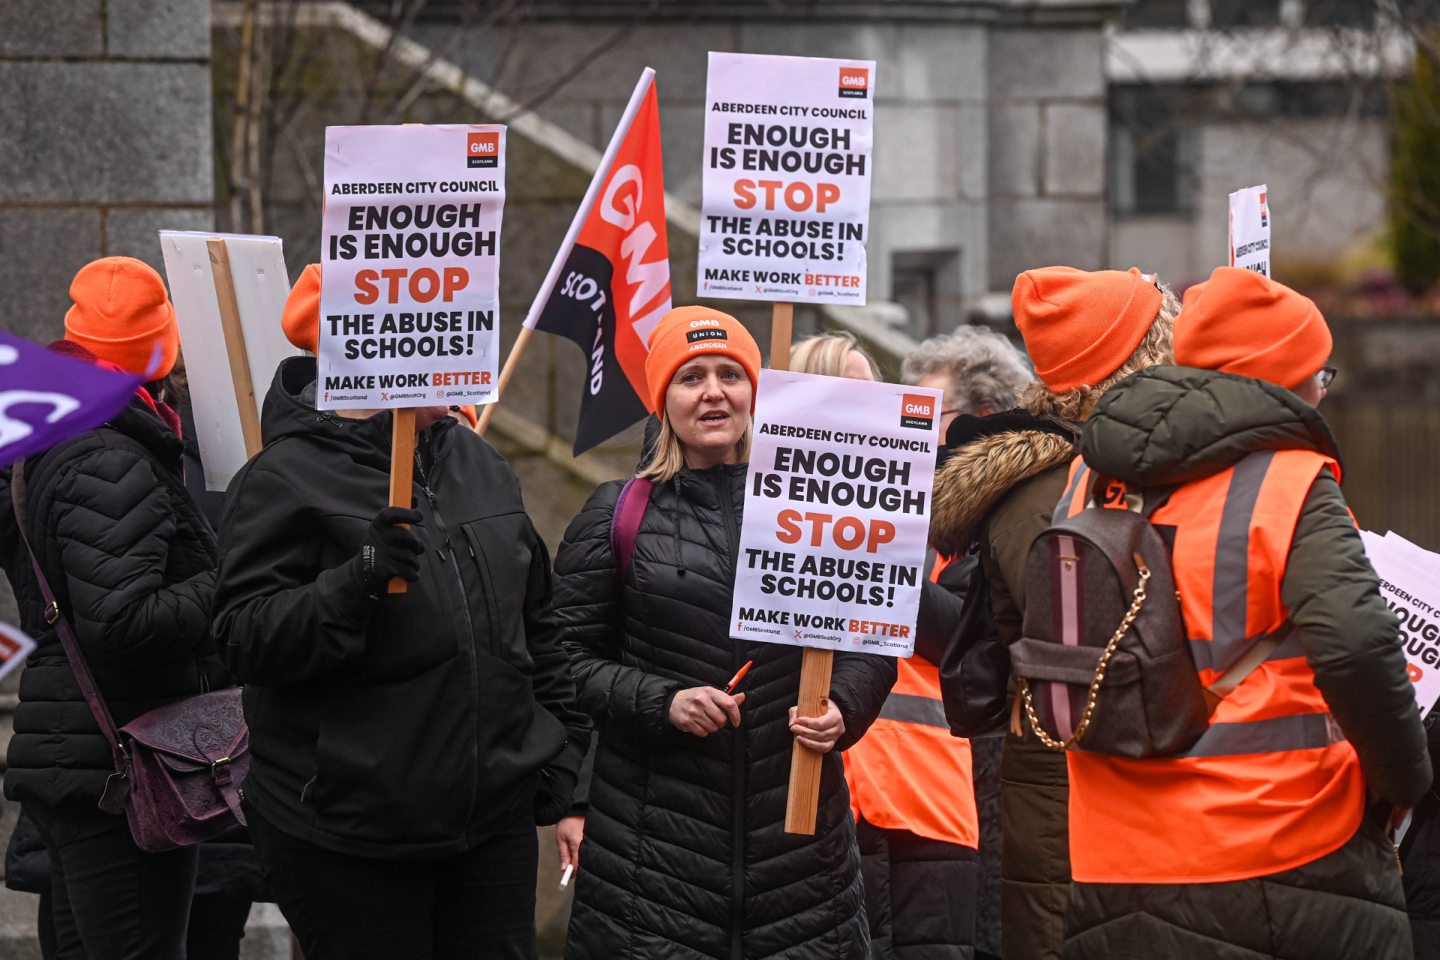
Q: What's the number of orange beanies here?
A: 5